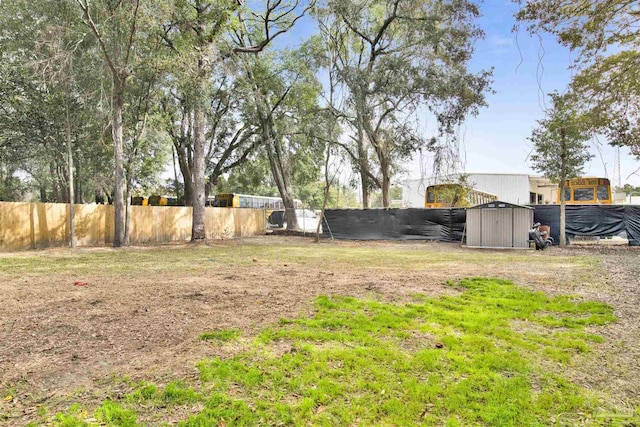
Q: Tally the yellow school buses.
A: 5